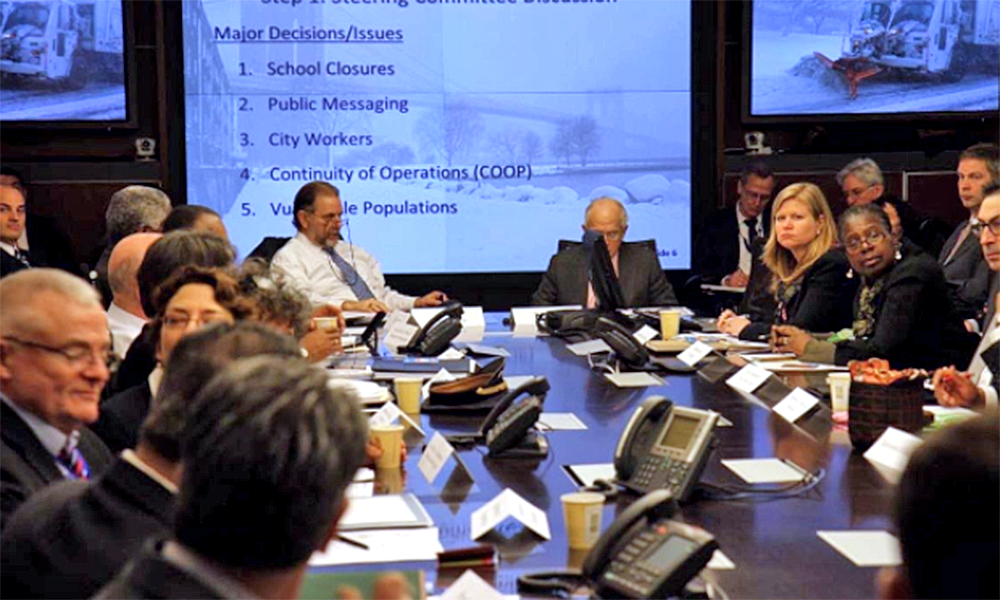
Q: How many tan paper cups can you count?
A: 6